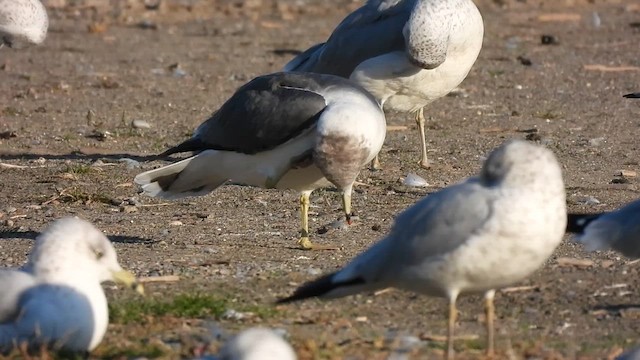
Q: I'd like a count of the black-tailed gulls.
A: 1